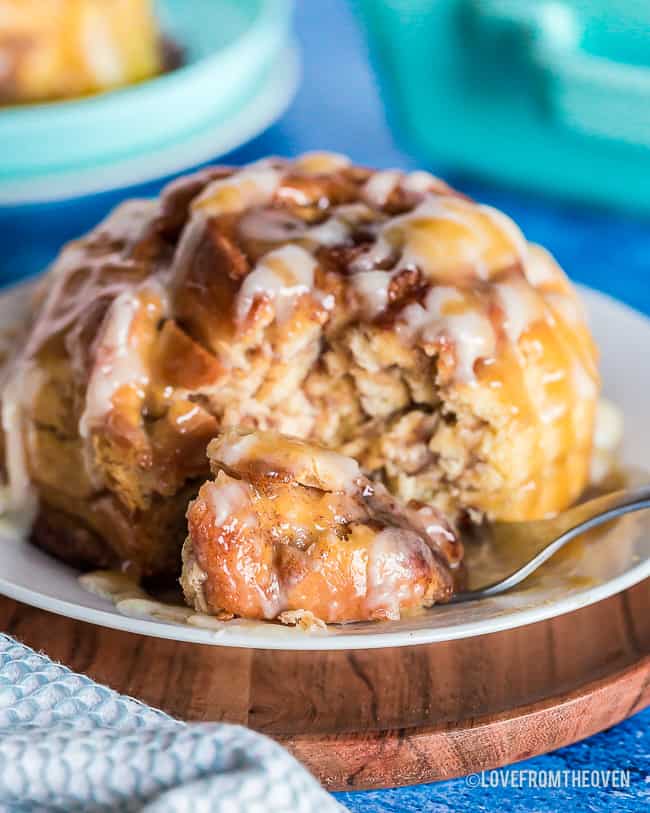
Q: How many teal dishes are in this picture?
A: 2